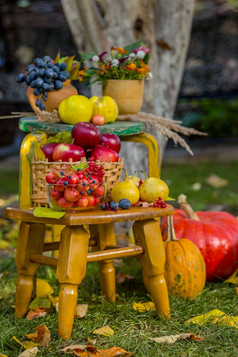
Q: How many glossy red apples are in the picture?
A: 5